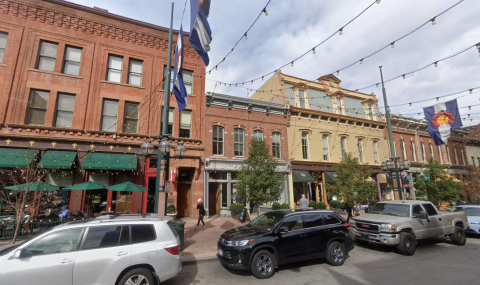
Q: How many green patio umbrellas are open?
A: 3